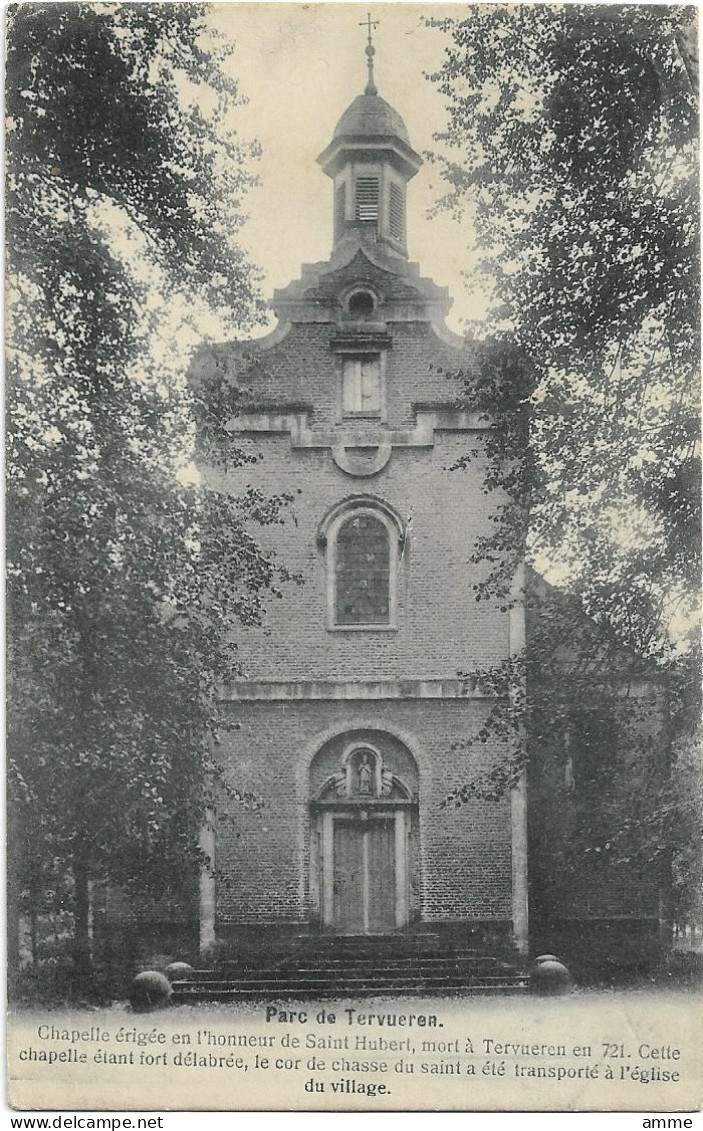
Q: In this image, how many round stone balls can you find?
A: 4